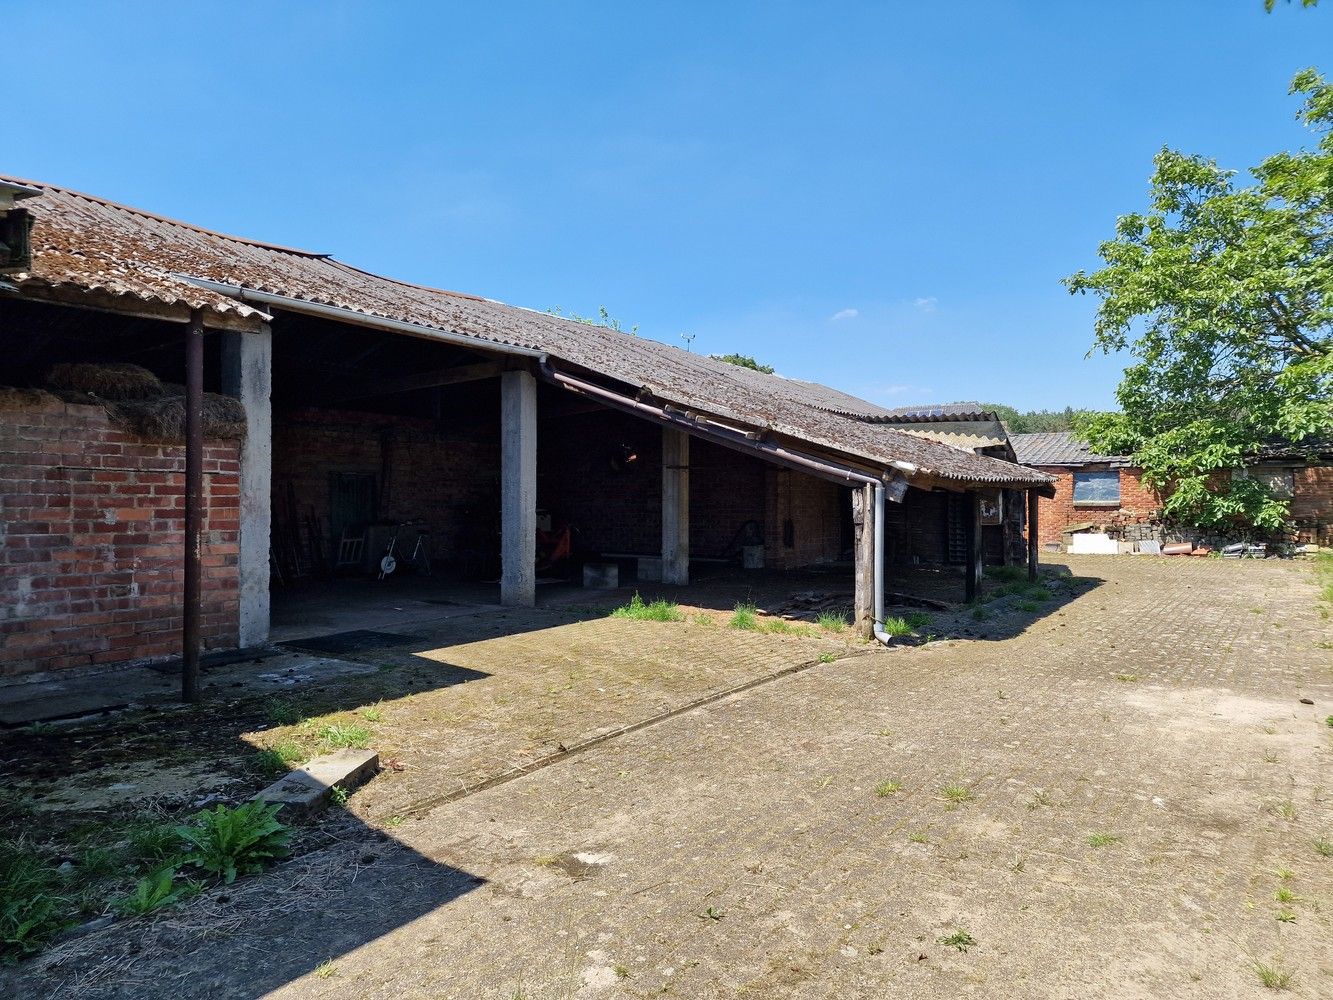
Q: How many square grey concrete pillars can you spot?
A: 3